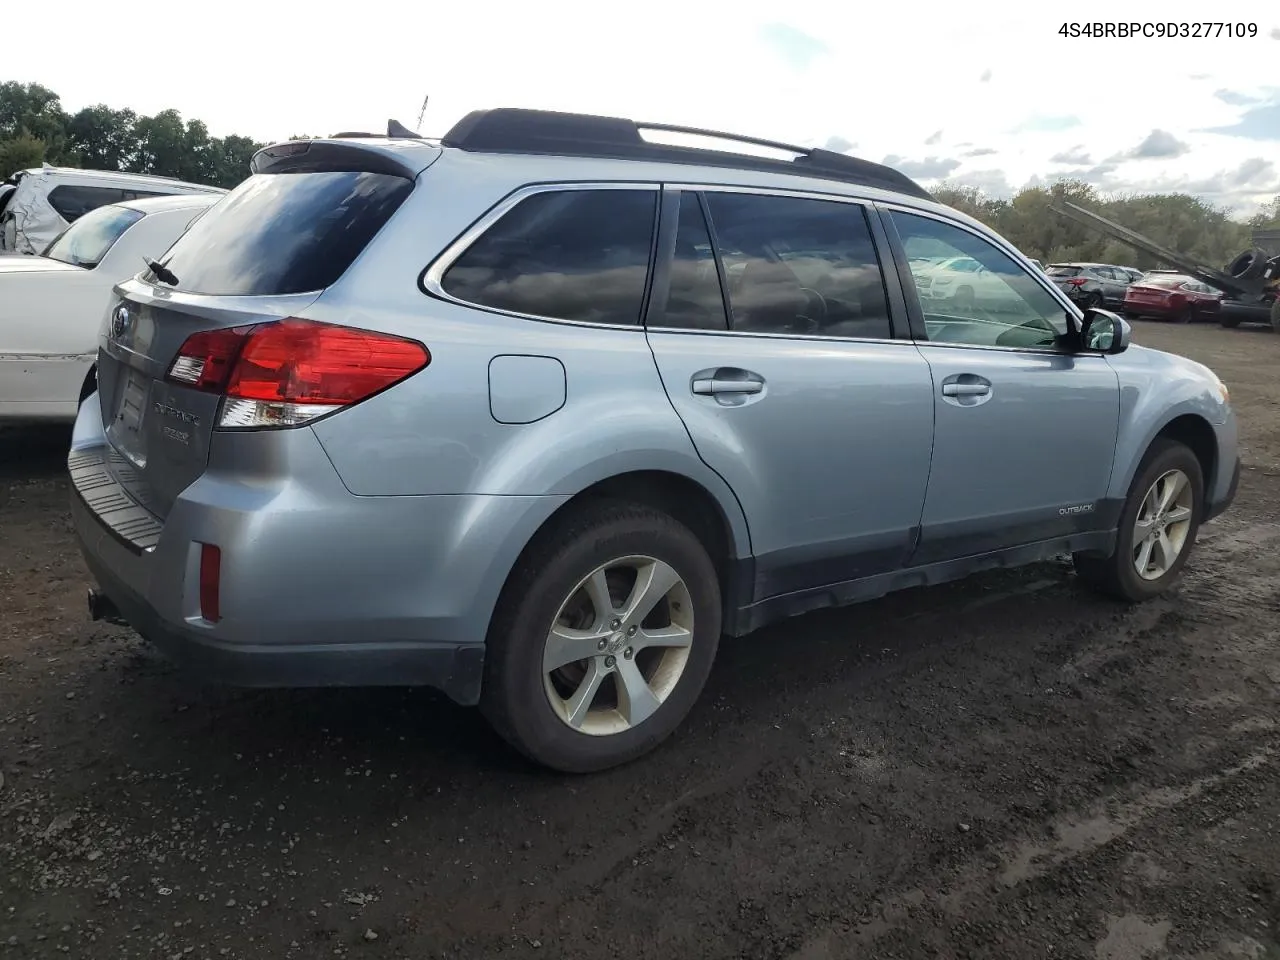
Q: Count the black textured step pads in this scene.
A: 1